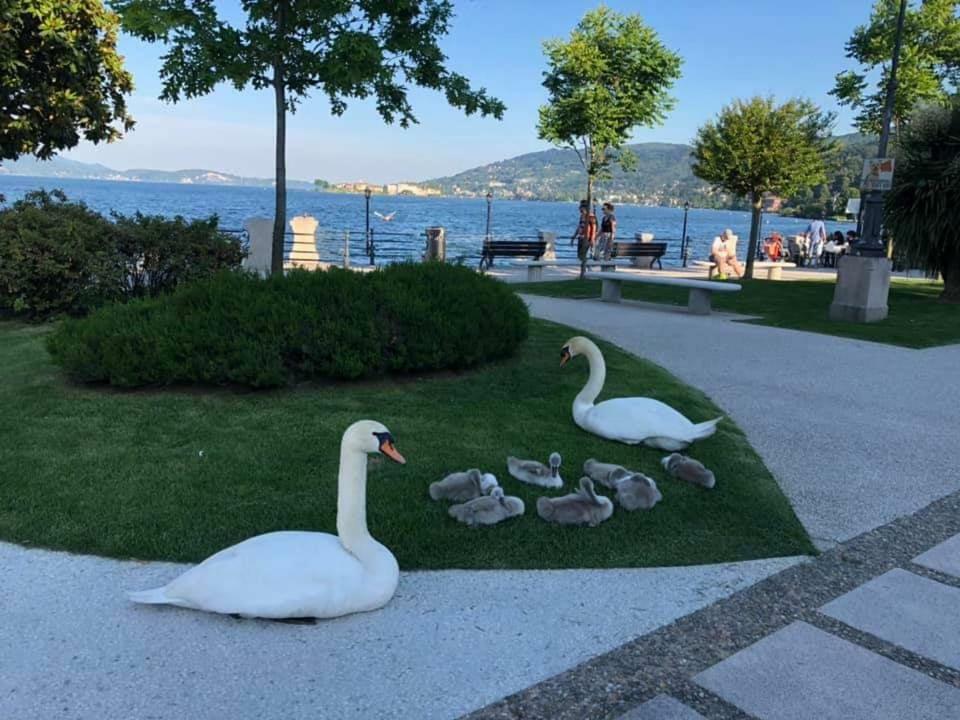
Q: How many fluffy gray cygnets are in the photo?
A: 7